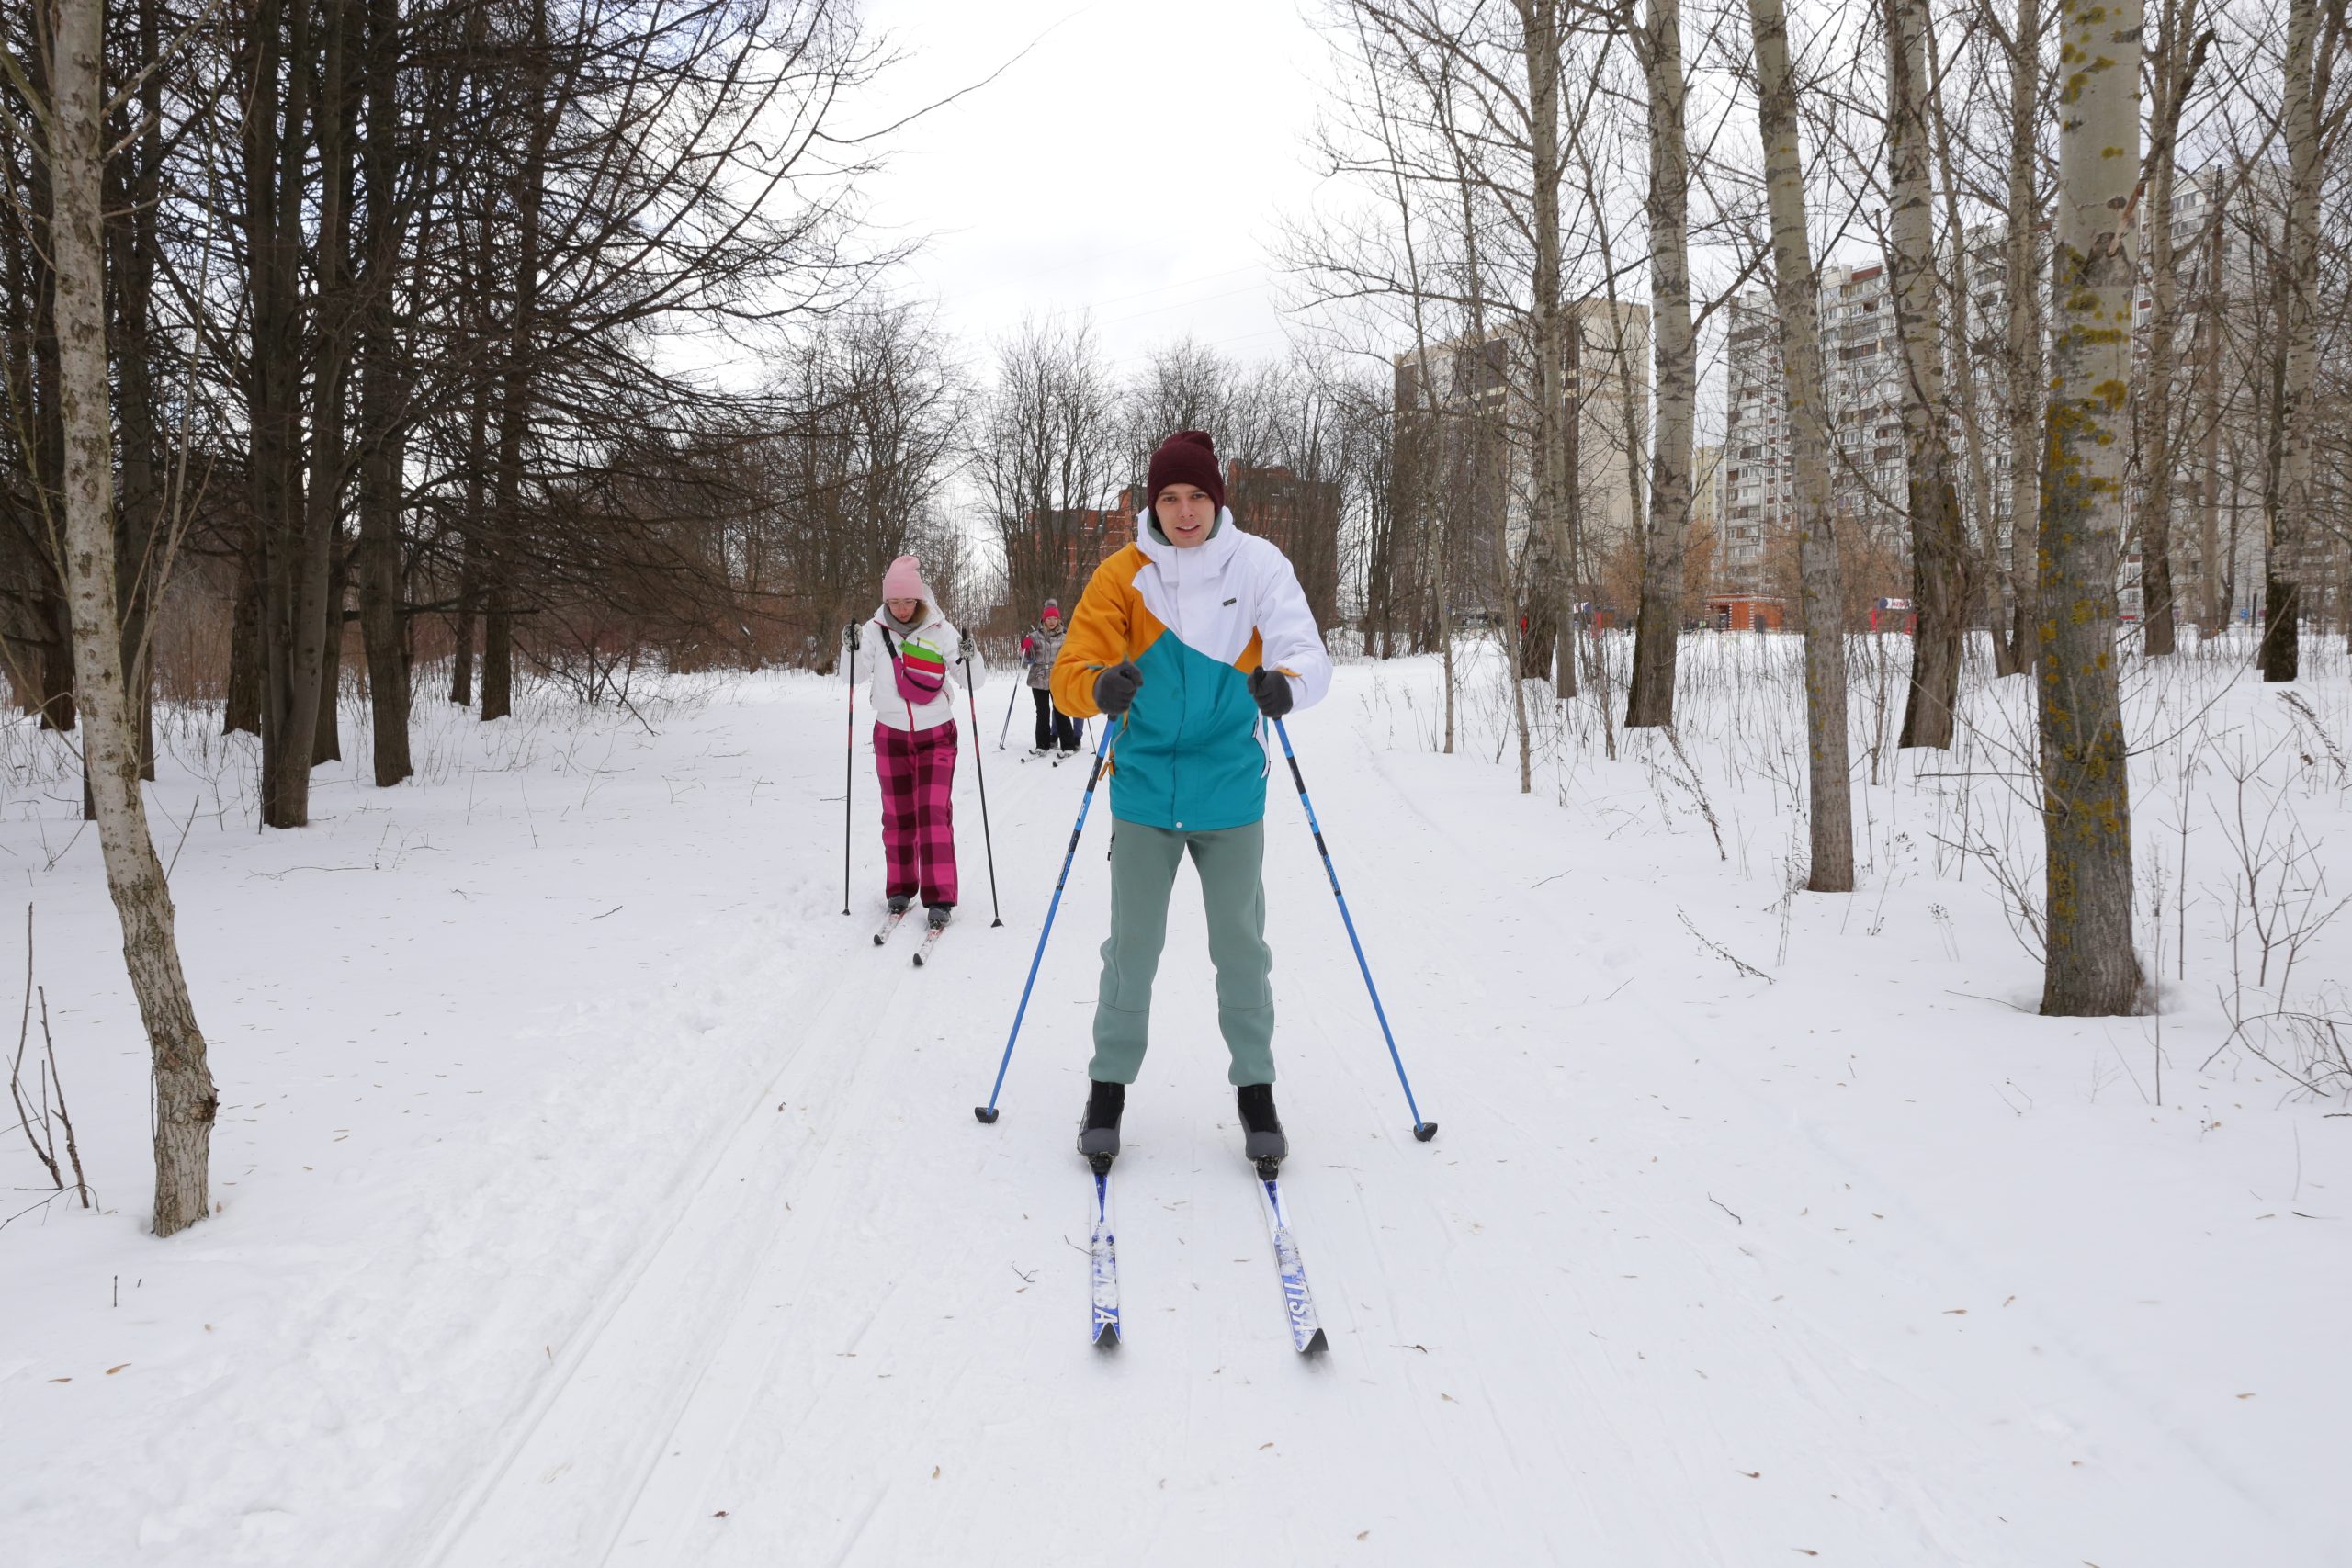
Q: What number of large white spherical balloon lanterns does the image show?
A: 0